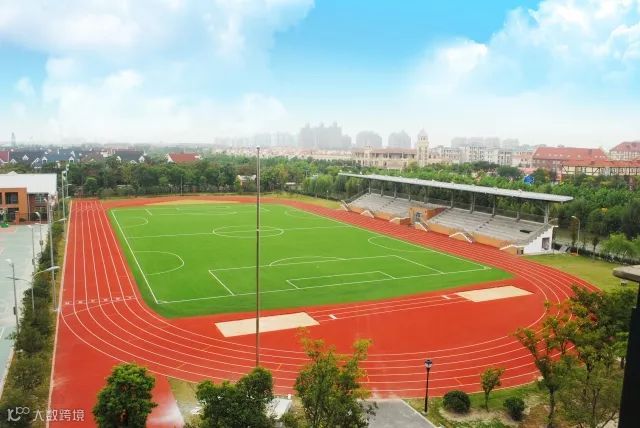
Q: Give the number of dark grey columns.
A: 10